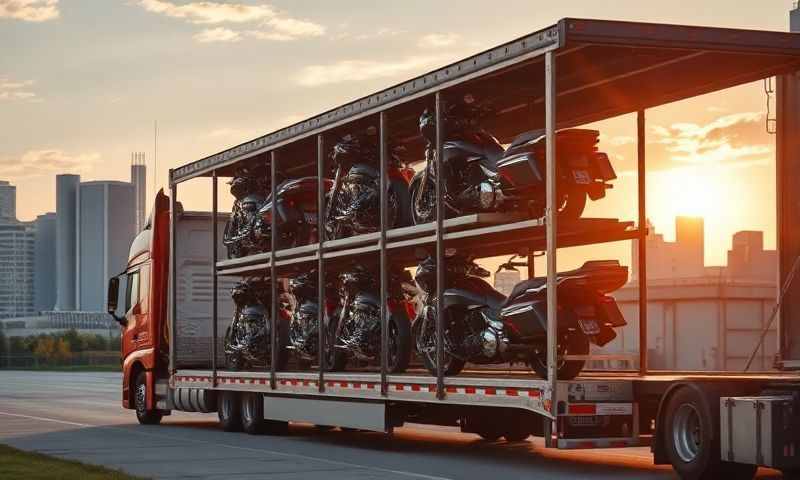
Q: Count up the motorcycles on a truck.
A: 7